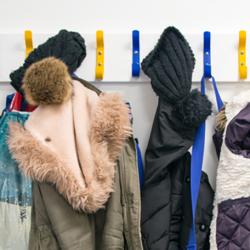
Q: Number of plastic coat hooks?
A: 5